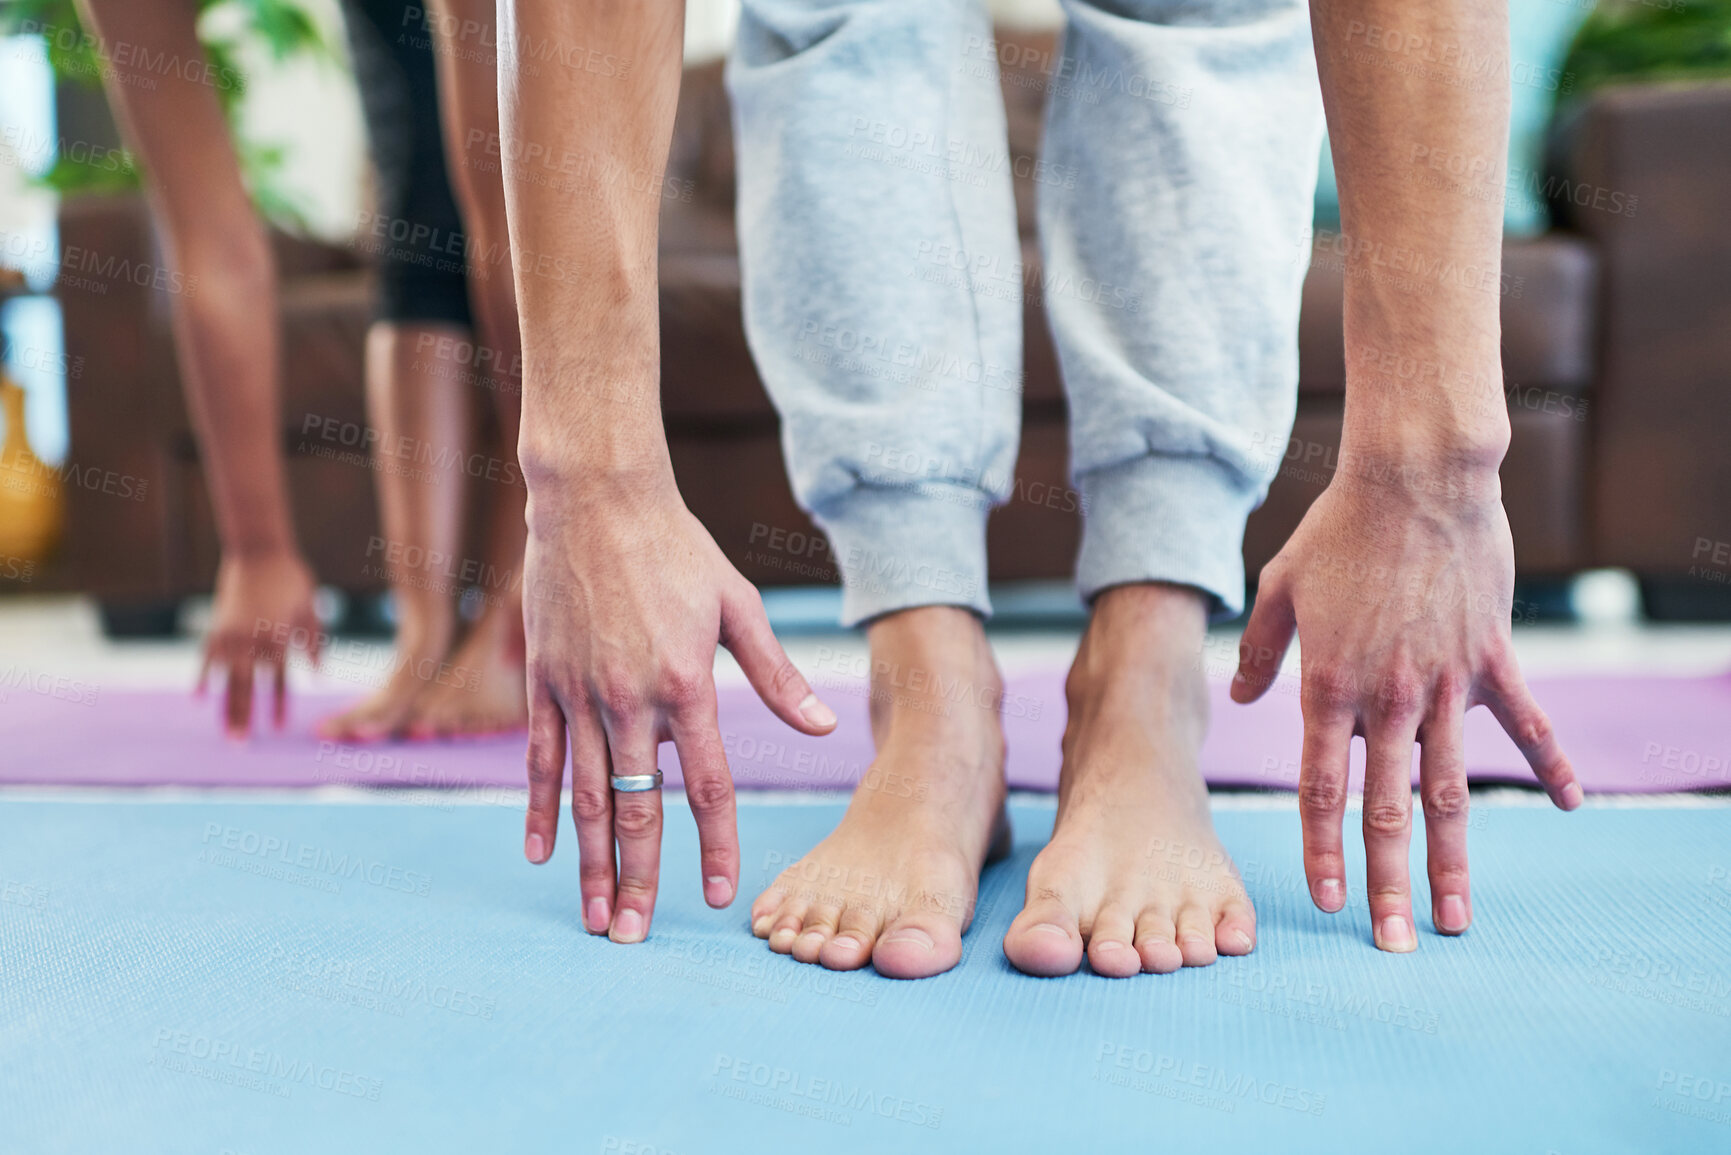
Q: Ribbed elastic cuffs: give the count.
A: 2